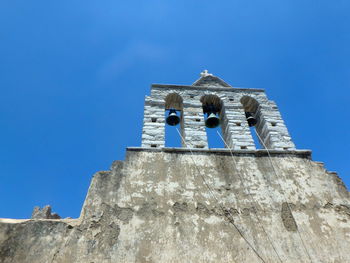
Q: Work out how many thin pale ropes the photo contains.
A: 3